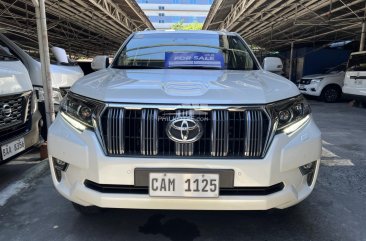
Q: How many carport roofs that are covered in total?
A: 2